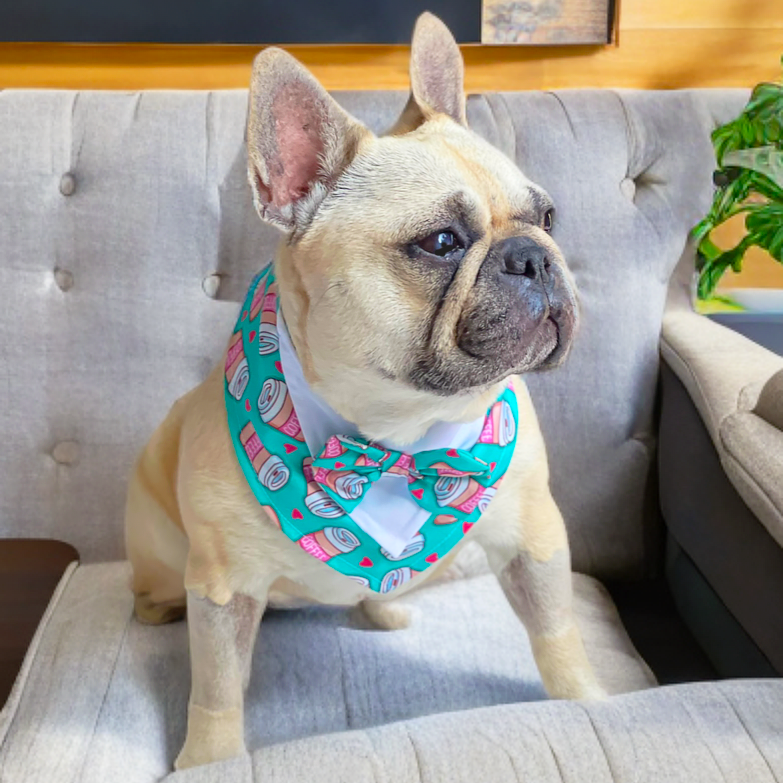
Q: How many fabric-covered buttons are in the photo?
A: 5